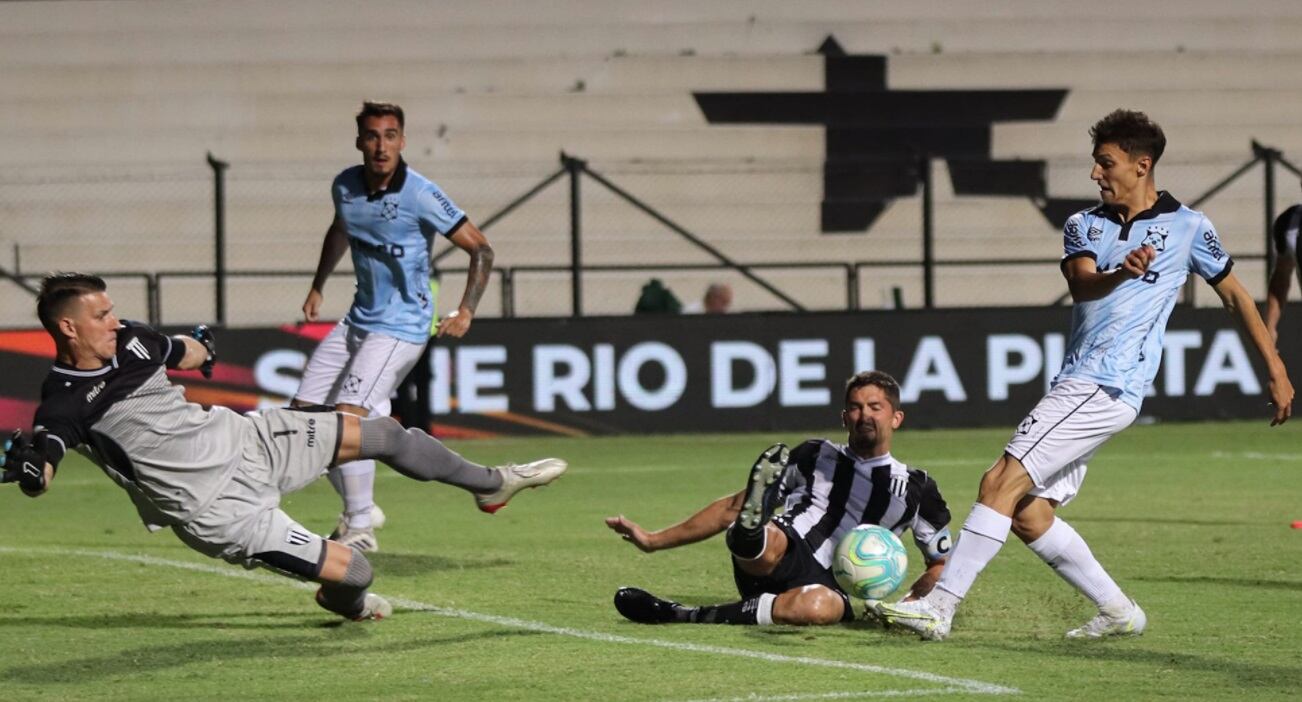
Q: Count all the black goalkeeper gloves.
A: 2